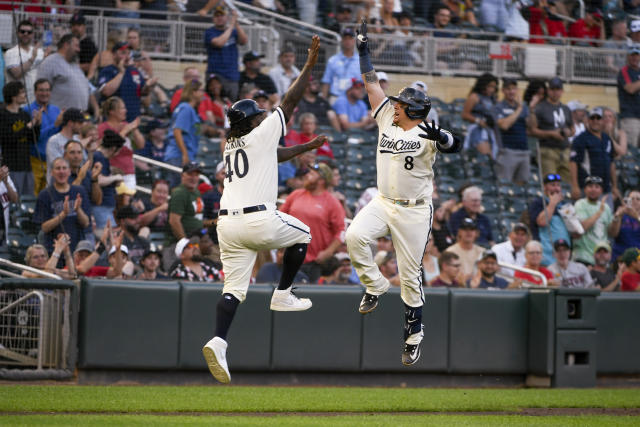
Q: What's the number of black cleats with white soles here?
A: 2